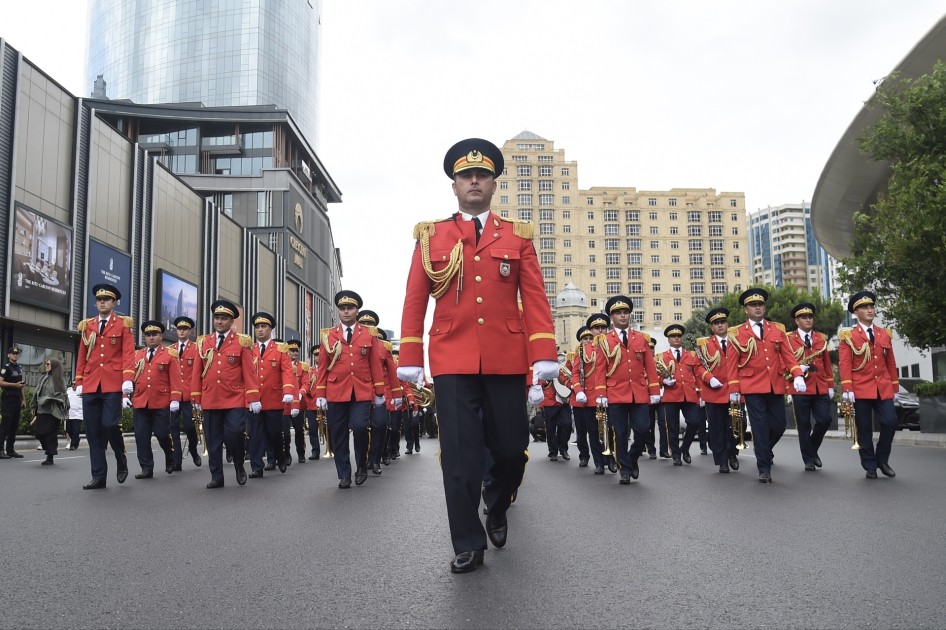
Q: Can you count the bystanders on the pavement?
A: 3